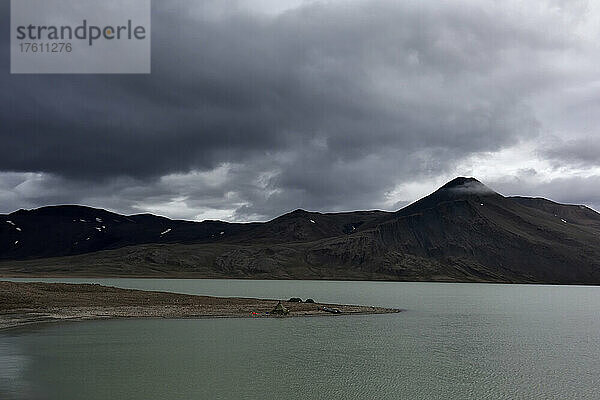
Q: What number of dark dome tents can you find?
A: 2